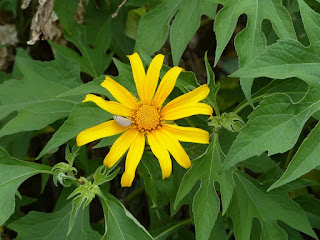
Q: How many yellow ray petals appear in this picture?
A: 13